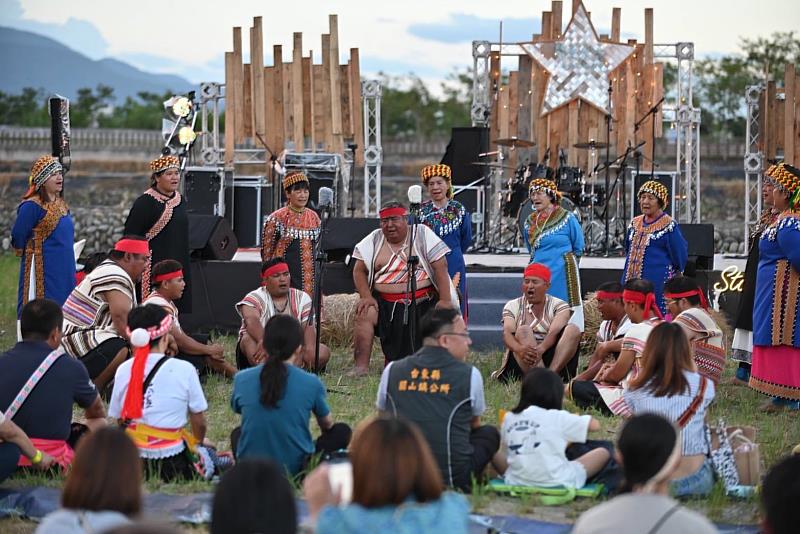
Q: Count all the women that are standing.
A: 8